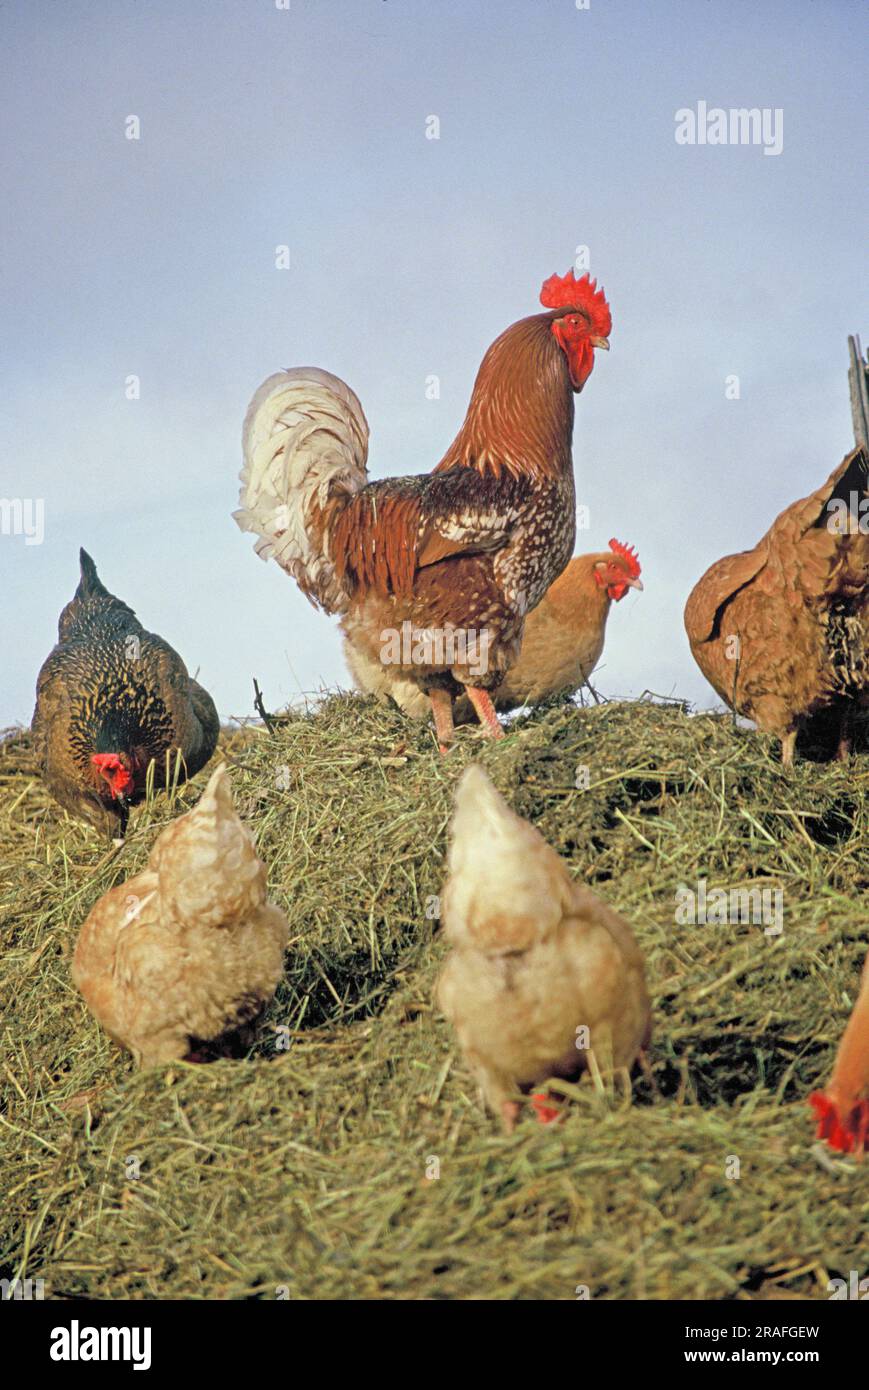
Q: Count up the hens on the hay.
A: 6